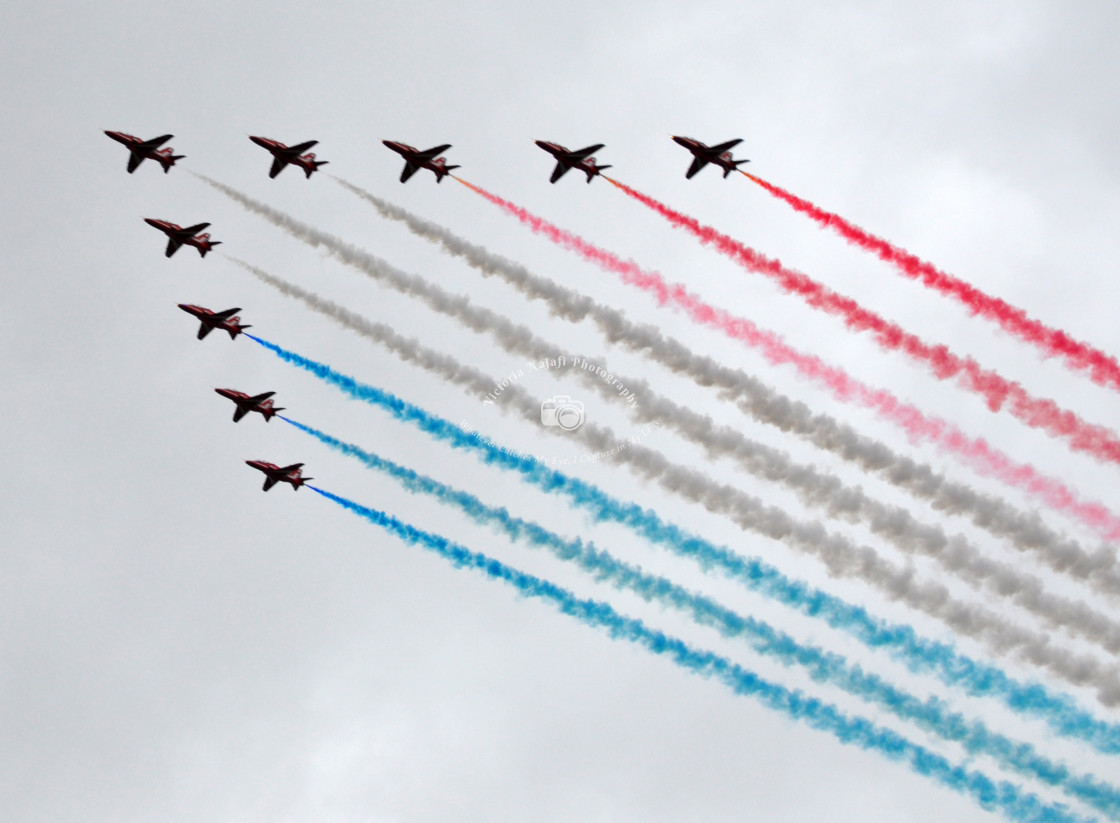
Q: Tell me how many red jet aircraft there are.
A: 9